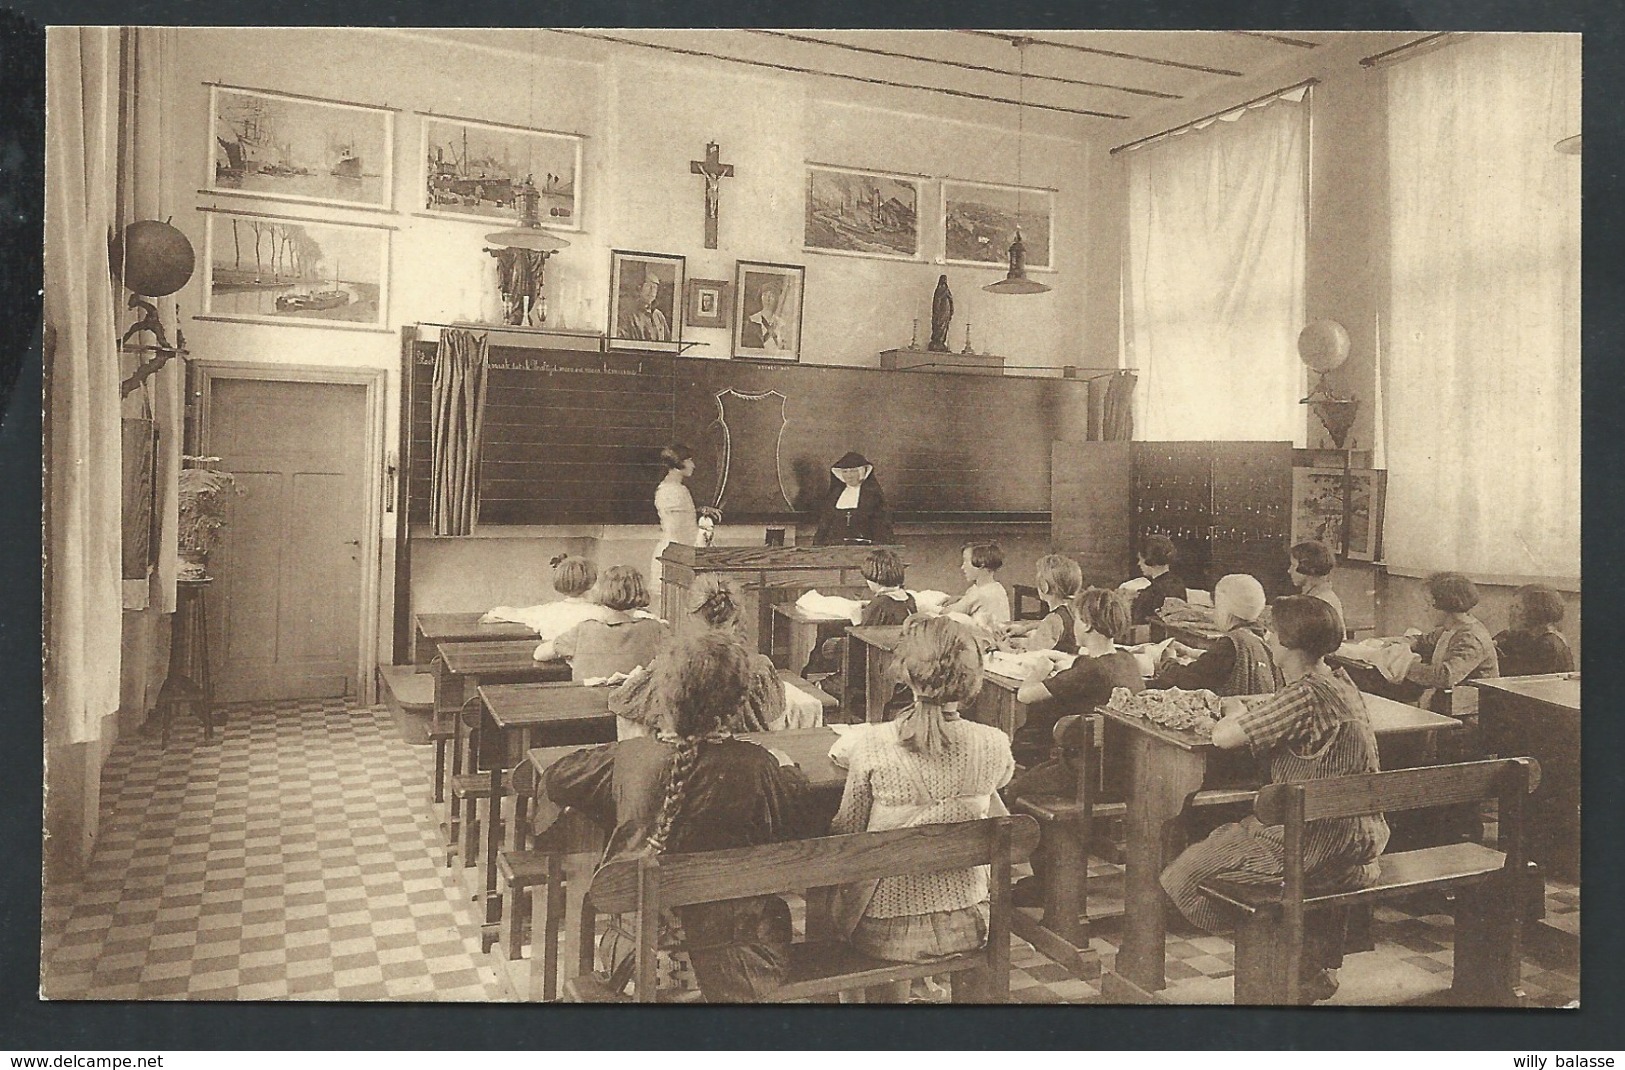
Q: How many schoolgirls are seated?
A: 15